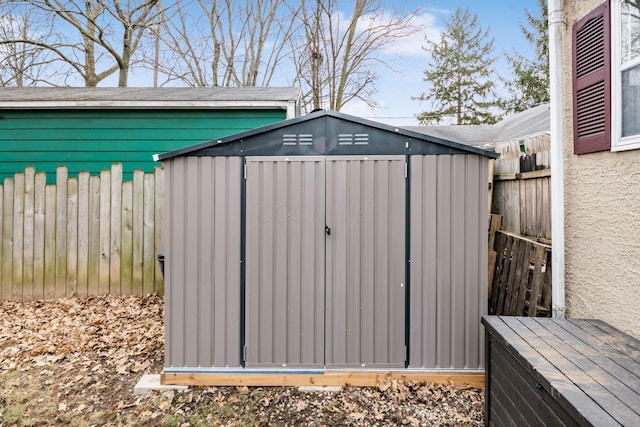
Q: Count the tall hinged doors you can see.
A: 2